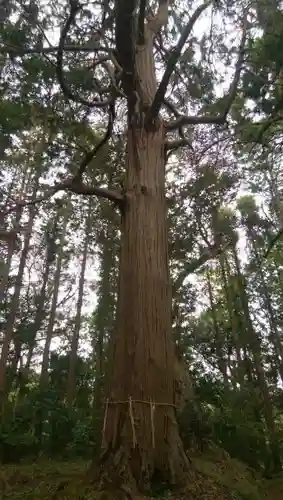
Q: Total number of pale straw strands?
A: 3